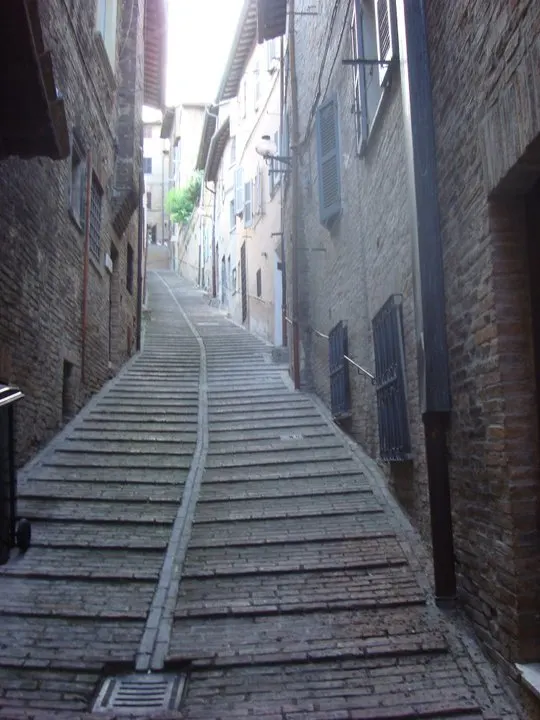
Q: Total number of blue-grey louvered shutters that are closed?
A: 1